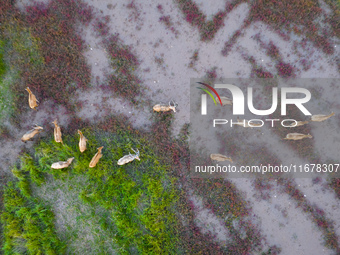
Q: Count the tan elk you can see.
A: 13